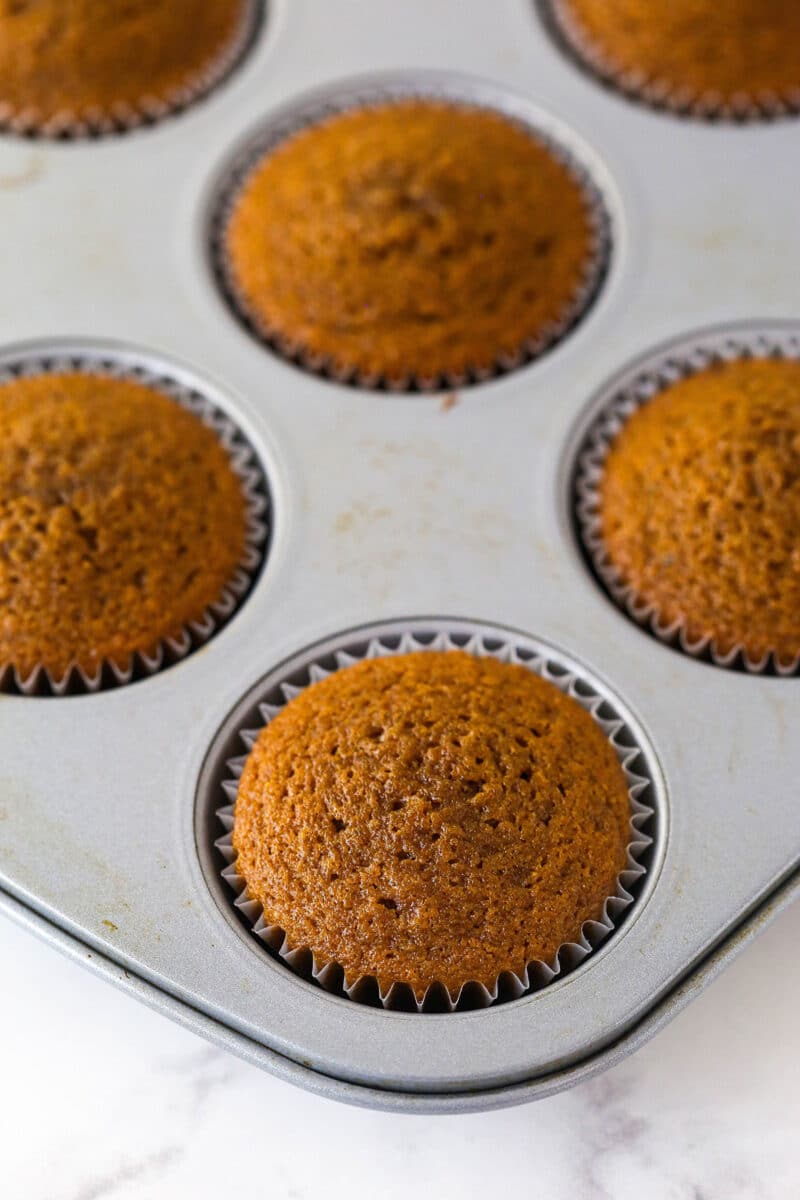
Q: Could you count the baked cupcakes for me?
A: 6